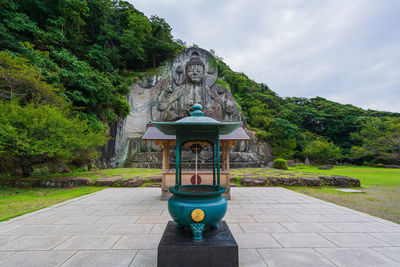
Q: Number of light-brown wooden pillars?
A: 4